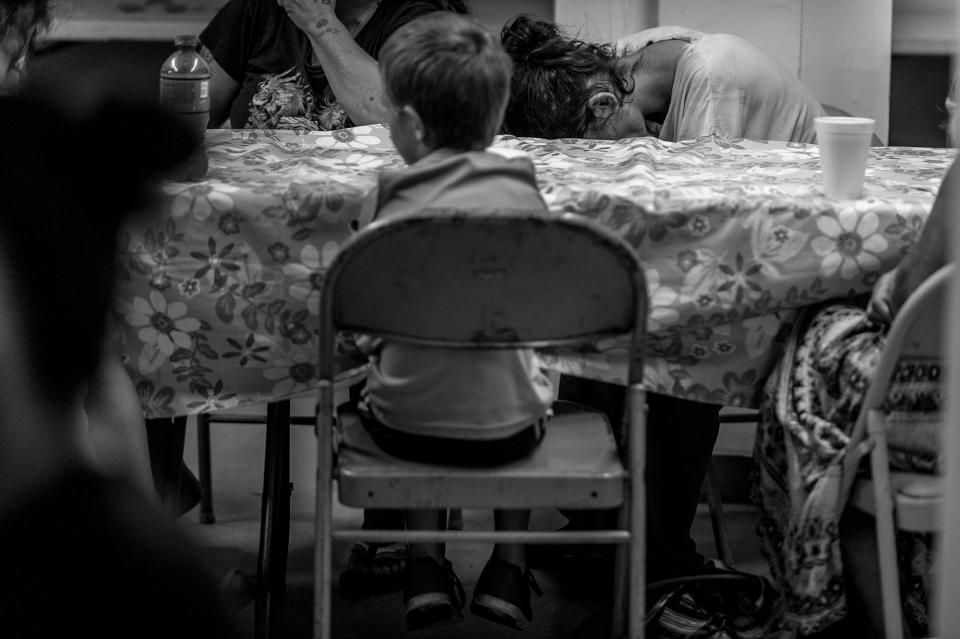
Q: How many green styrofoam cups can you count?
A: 0